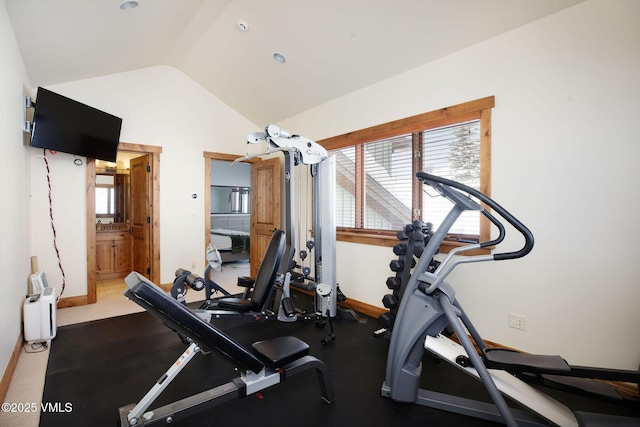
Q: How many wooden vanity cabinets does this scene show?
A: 1